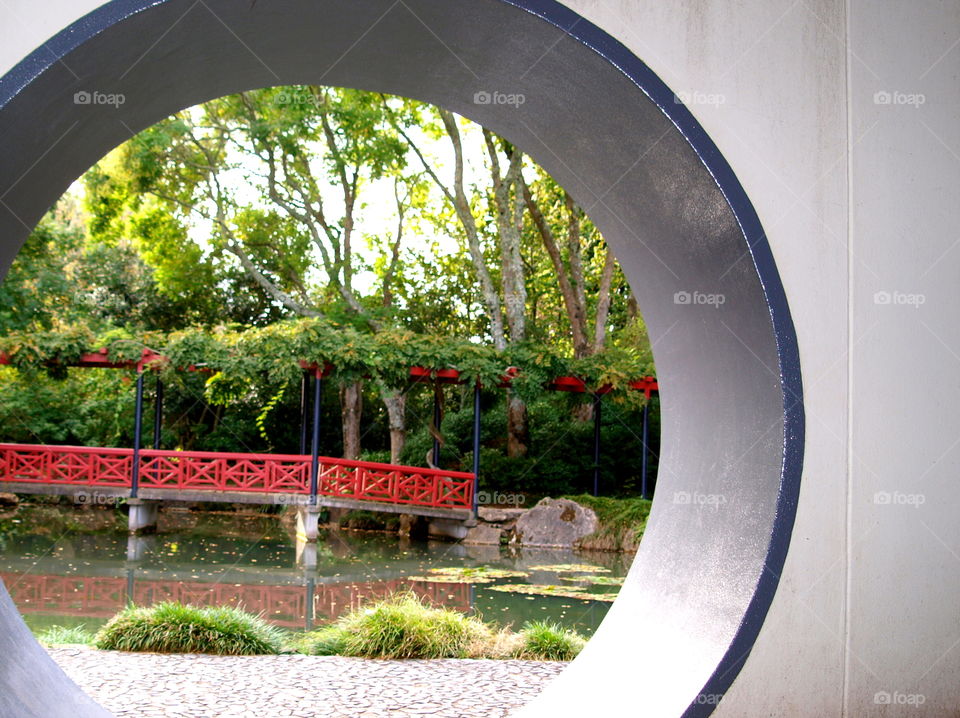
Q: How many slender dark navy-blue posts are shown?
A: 8